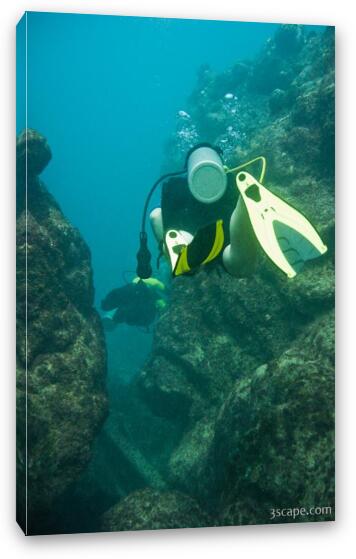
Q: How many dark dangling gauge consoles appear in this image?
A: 1